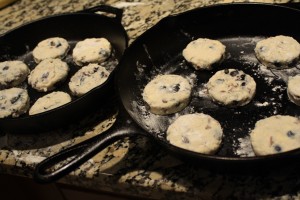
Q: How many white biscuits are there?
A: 14